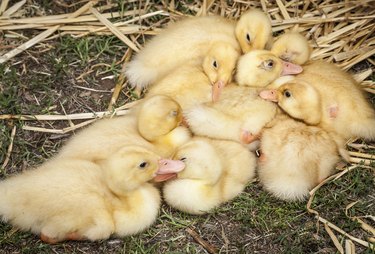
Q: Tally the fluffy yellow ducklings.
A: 8